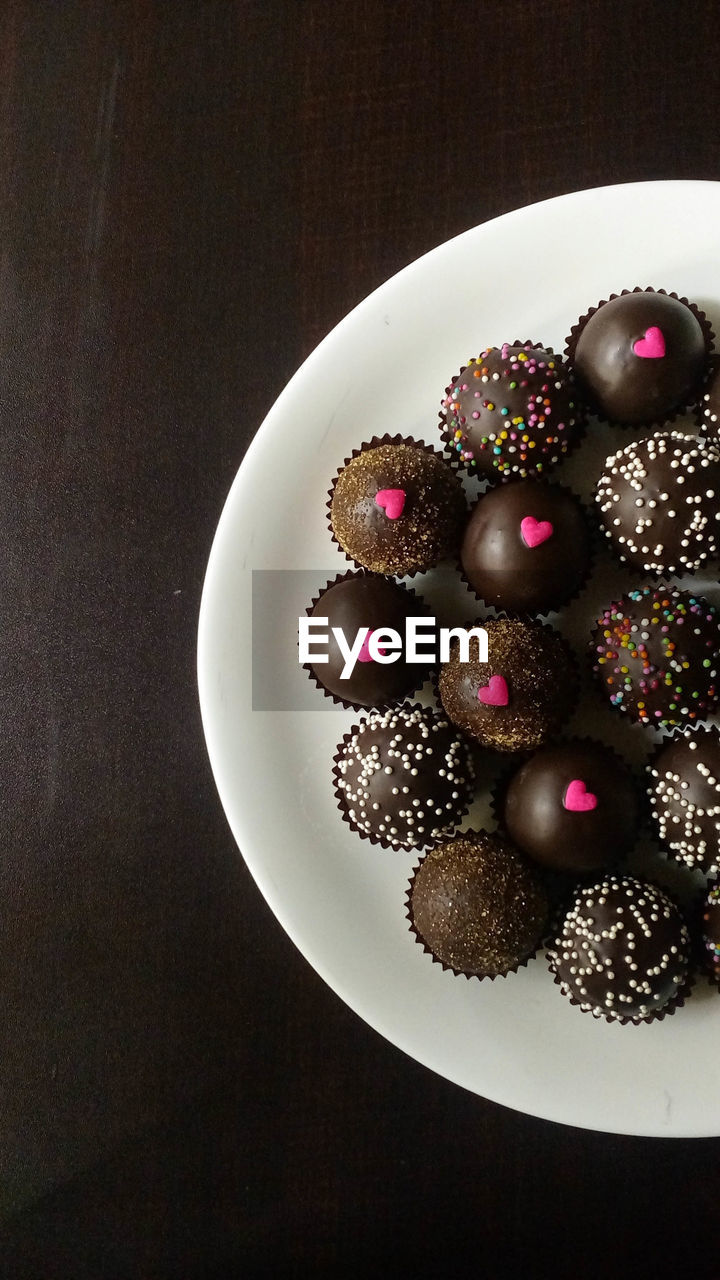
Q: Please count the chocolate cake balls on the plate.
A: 15